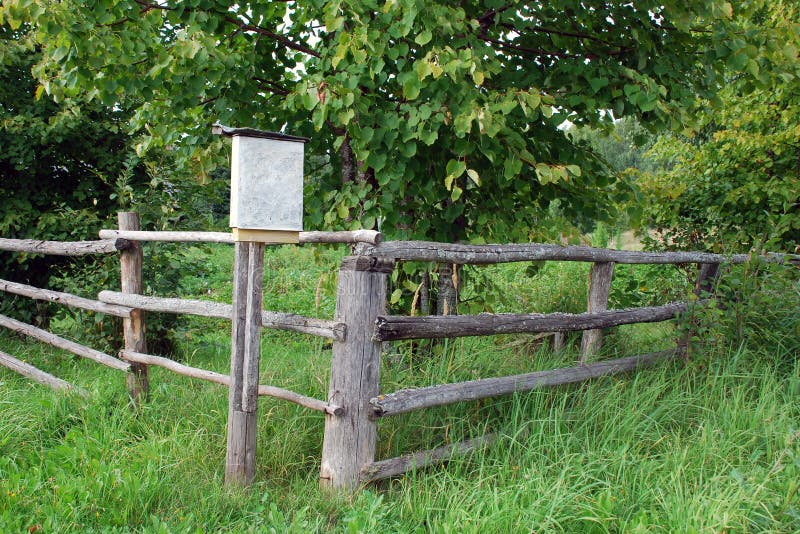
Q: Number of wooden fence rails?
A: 11